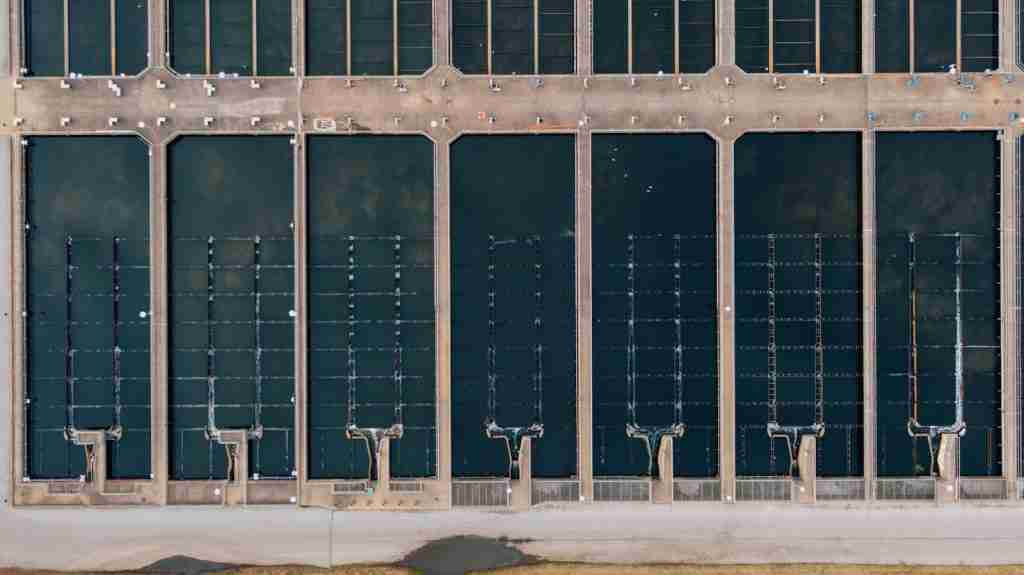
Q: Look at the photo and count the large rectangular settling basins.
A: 7